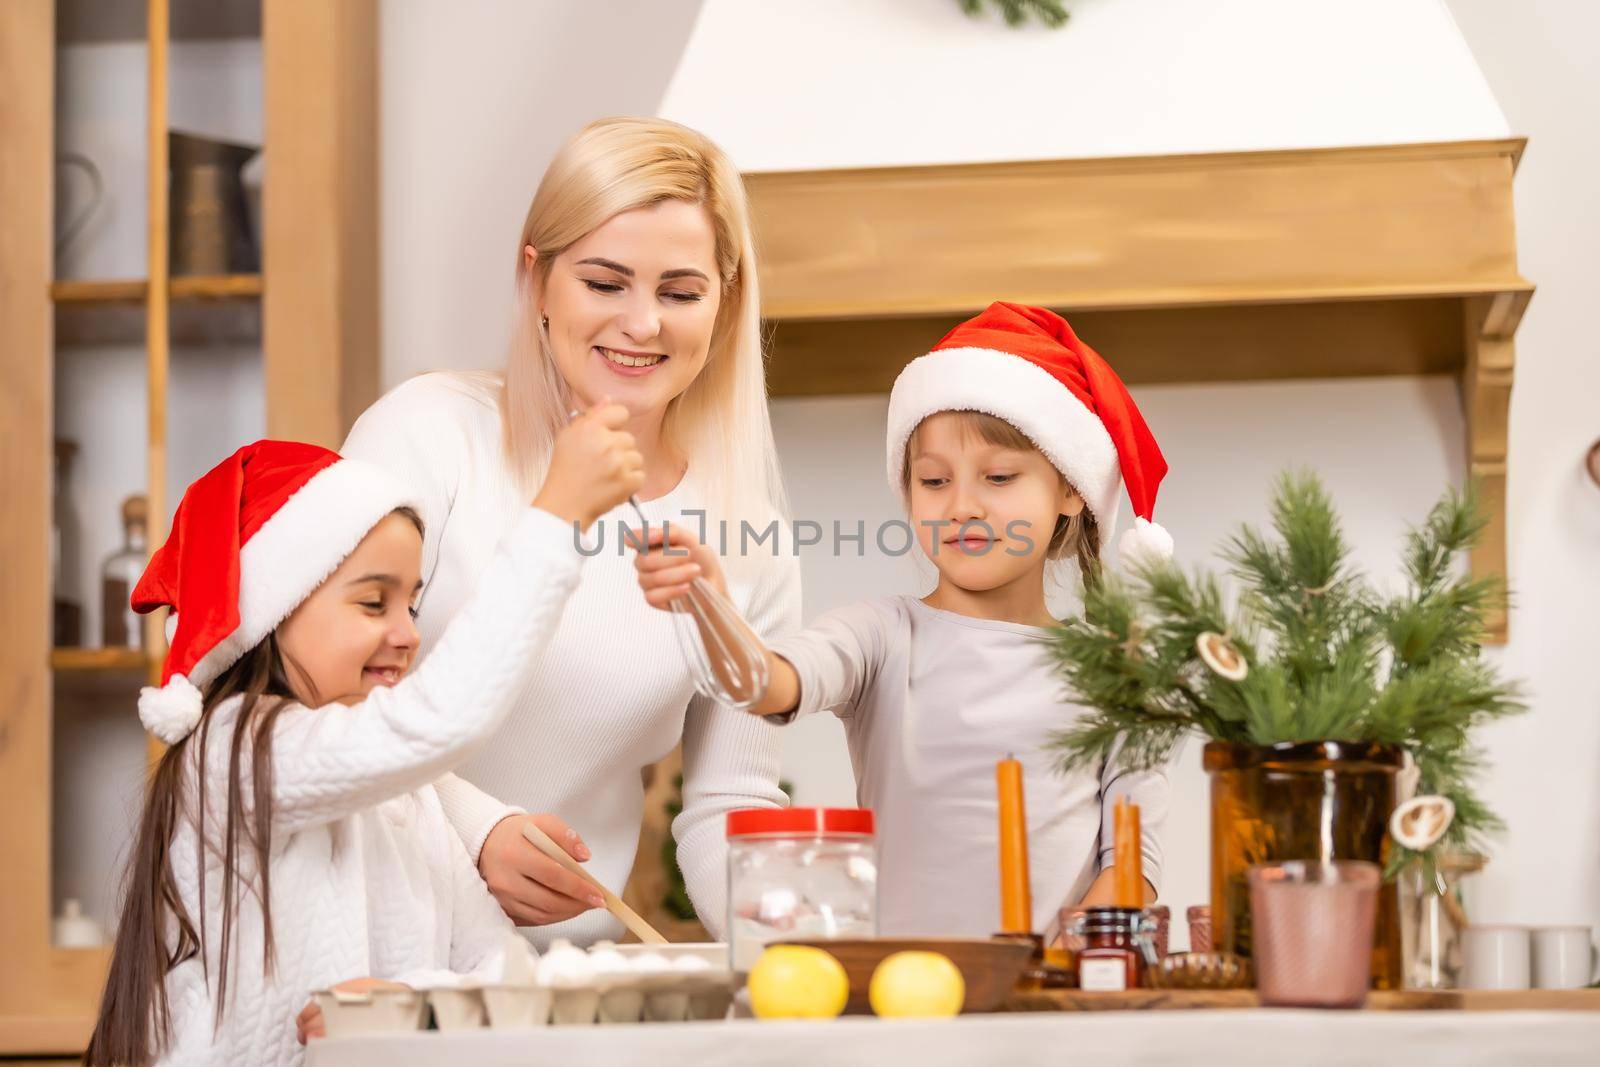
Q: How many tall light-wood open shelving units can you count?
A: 1